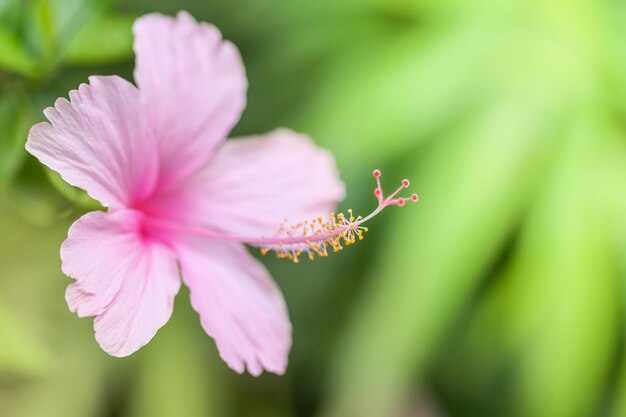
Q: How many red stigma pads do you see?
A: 5